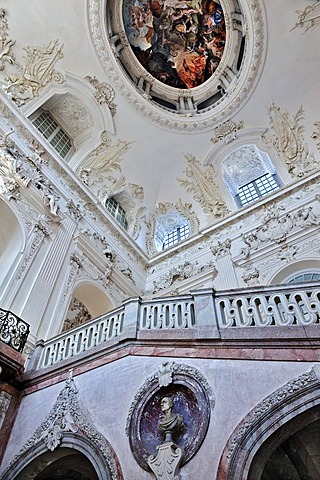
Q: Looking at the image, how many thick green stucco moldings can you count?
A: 0